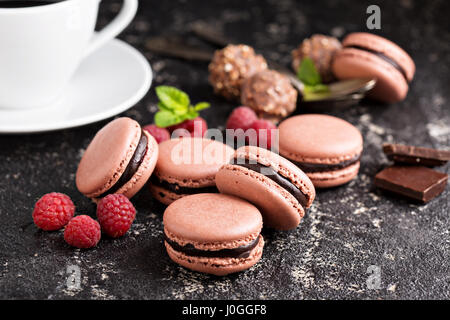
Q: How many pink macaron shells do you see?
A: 12